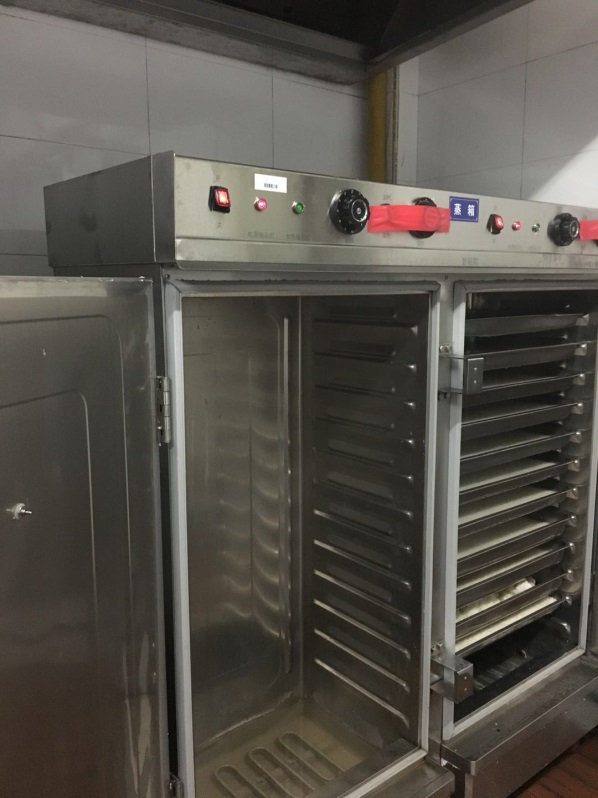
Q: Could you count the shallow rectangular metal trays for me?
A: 11